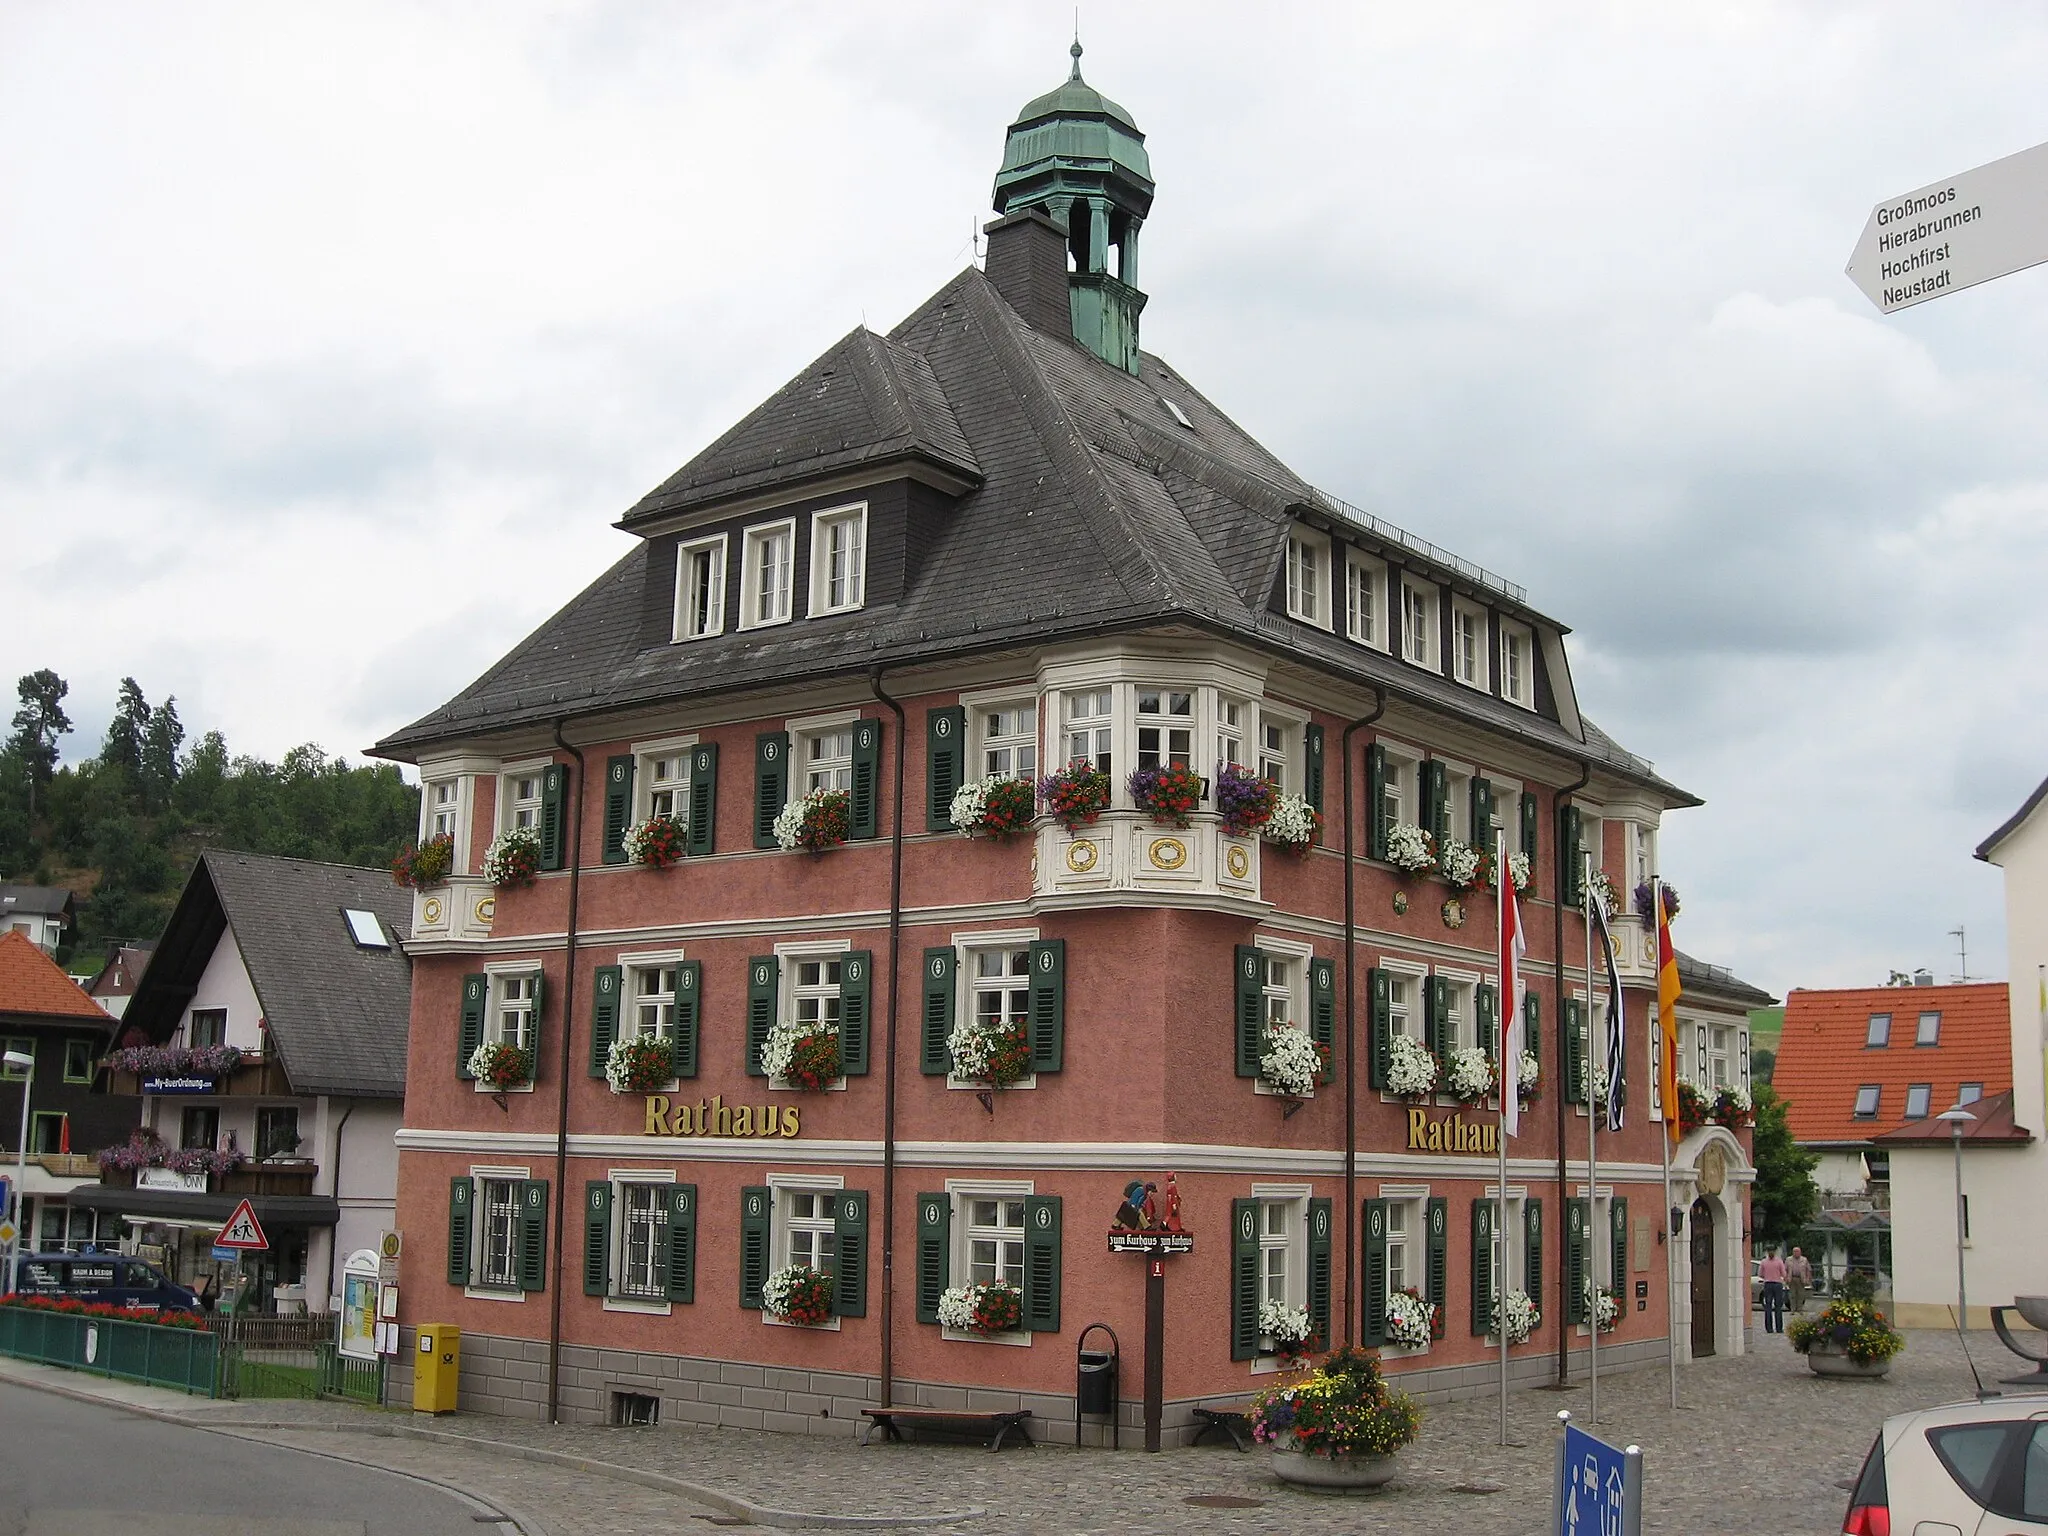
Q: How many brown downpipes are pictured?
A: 4